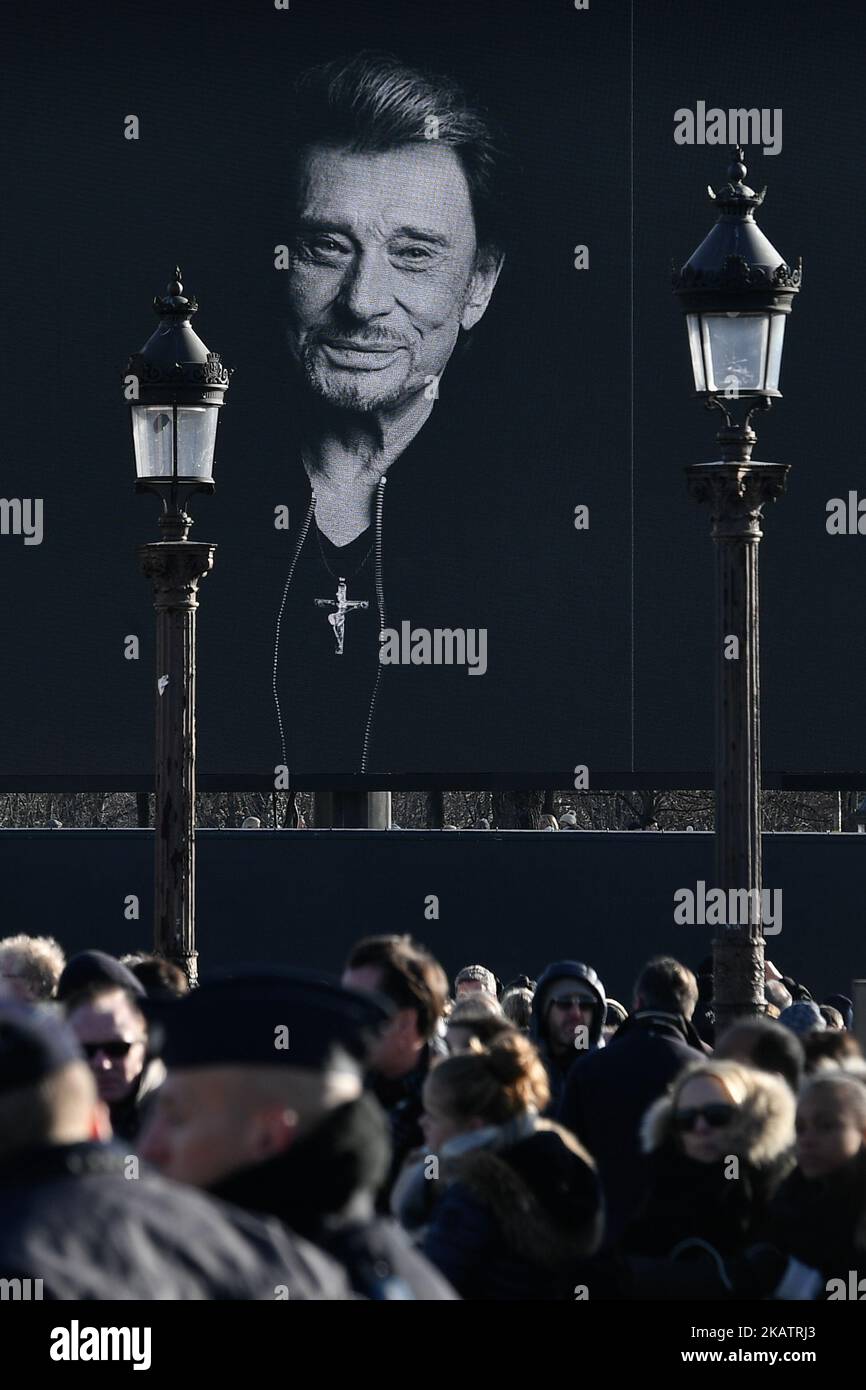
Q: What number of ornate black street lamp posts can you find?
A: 2